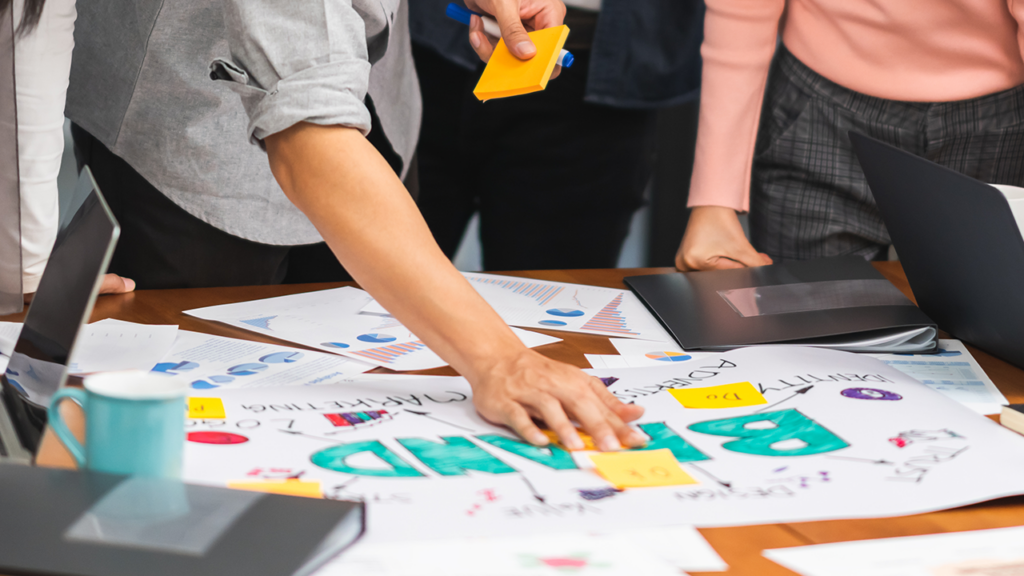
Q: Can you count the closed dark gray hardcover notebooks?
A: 2